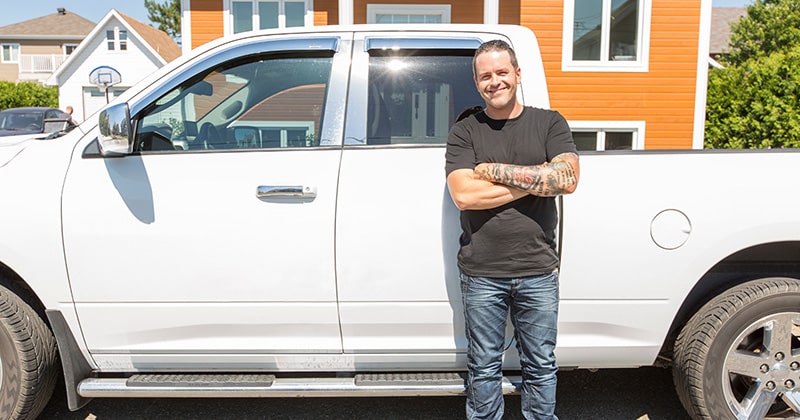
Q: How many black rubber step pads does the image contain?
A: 2